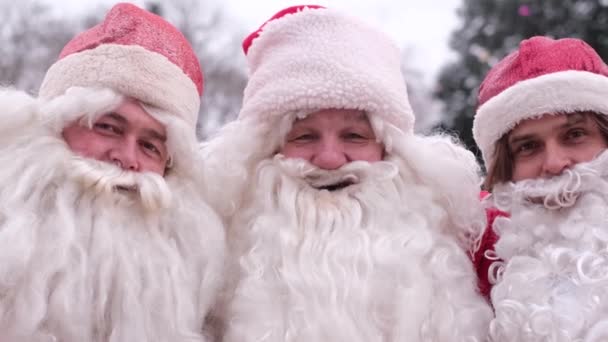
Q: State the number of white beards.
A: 3